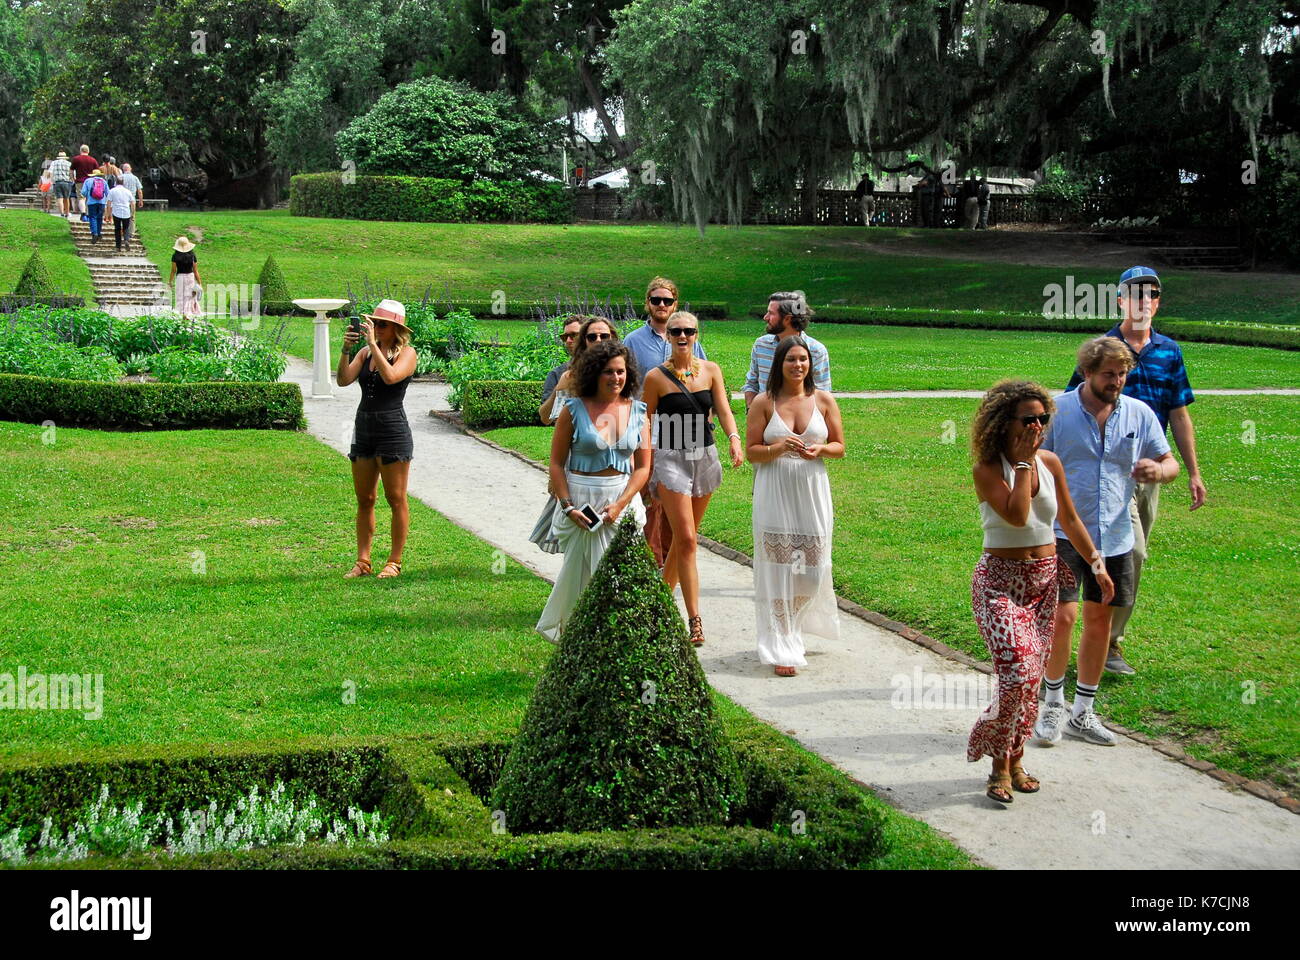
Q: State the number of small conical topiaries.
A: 2